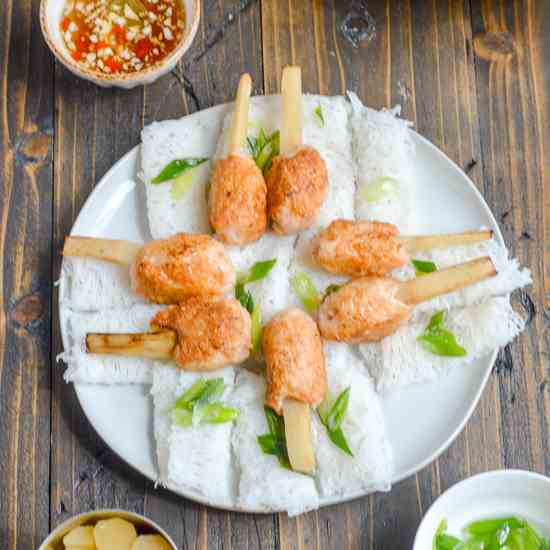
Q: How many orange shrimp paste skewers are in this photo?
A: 7